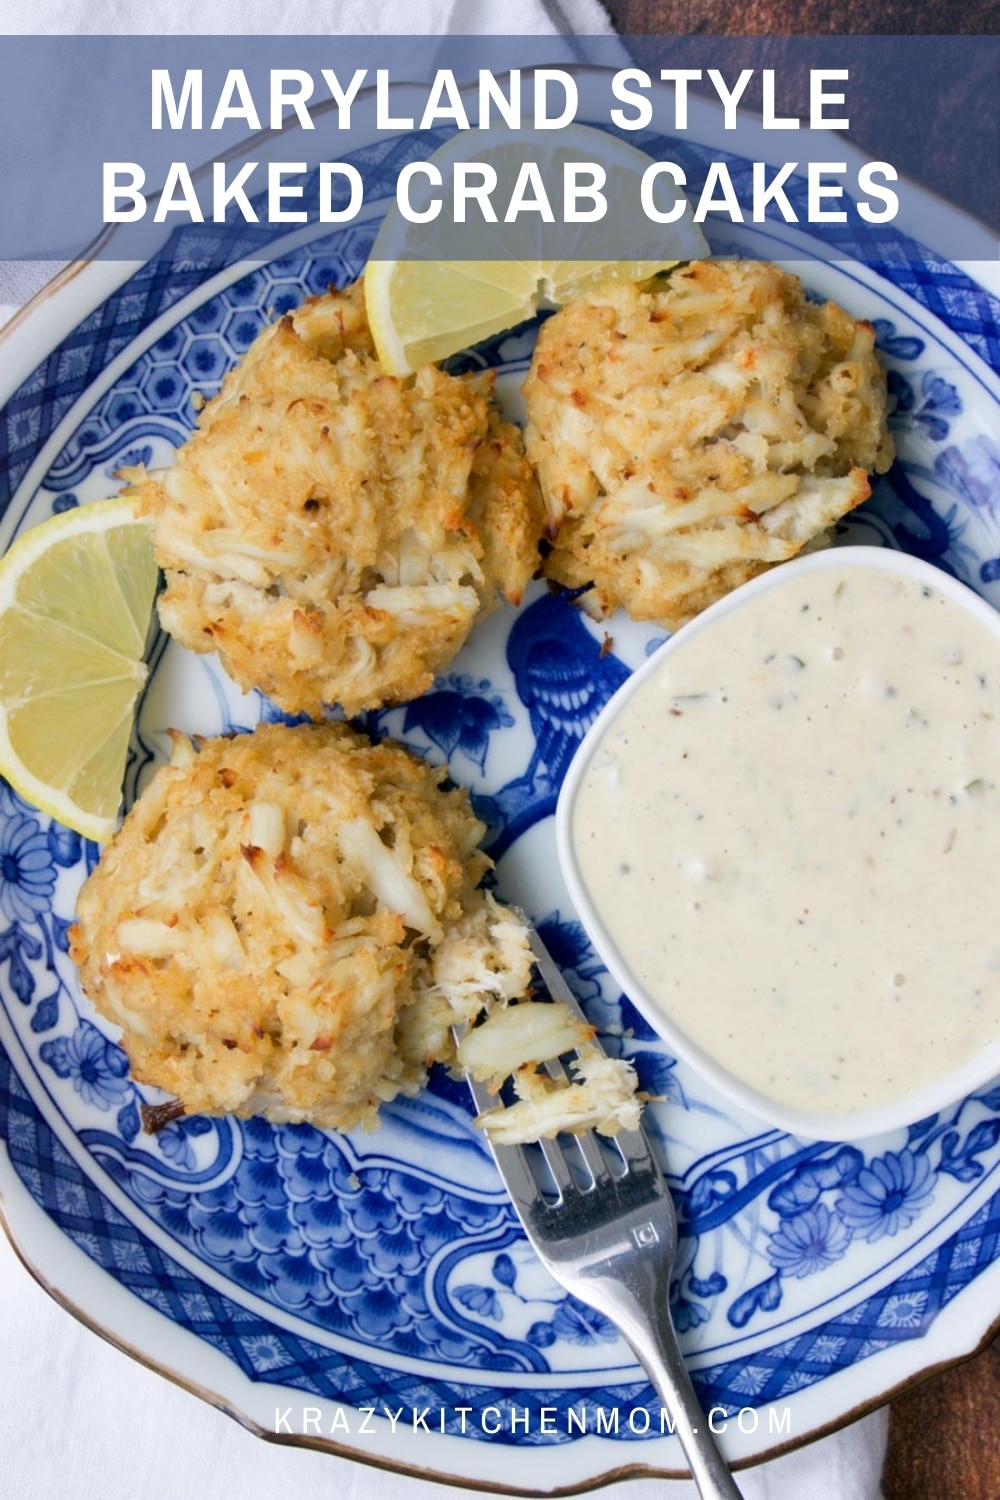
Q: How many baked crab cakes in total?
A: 3